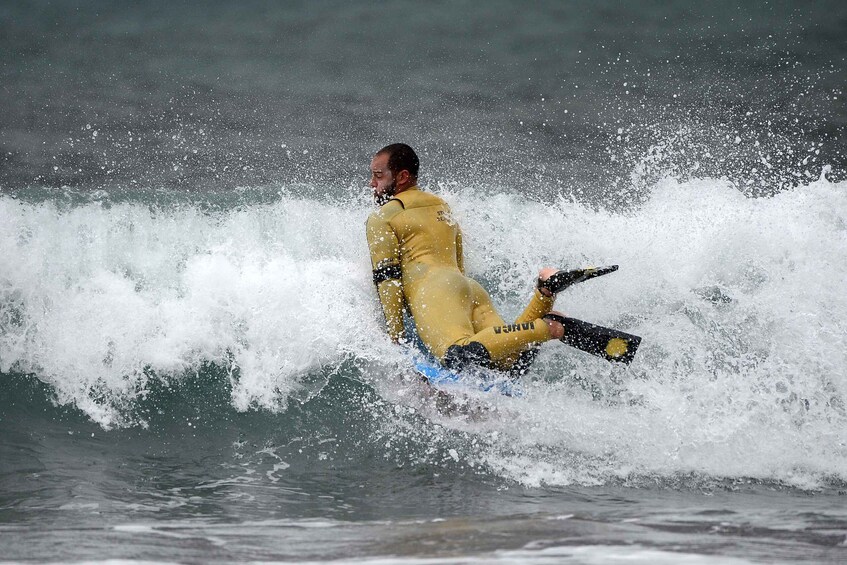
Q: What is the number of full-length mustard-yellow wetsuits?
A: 1